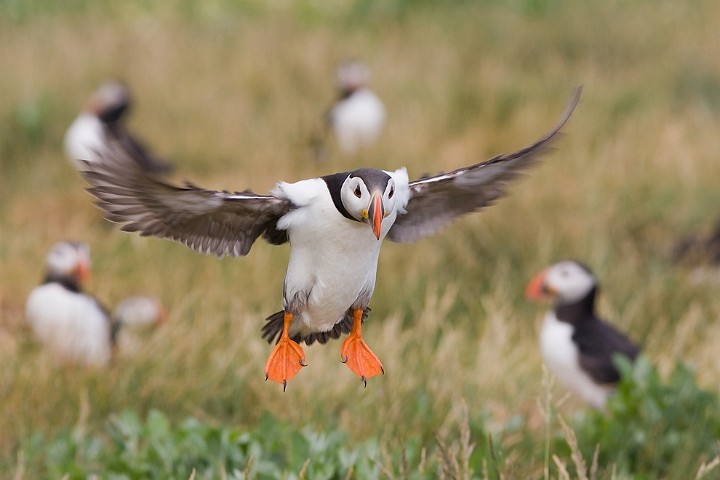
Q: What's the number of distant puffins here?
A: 5